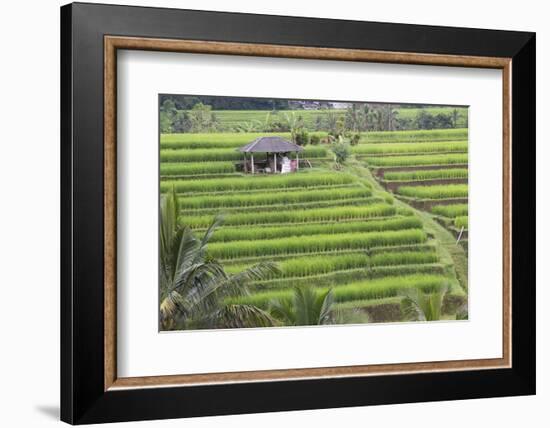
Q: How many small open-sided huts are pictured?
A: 1